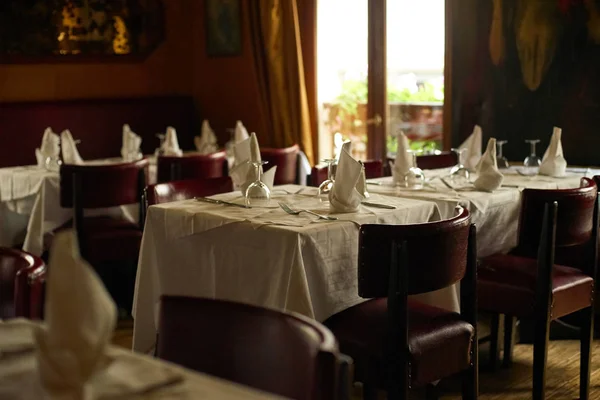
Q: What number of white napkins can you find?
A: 13